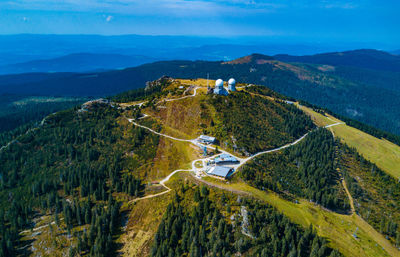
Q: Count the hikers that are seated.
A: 0